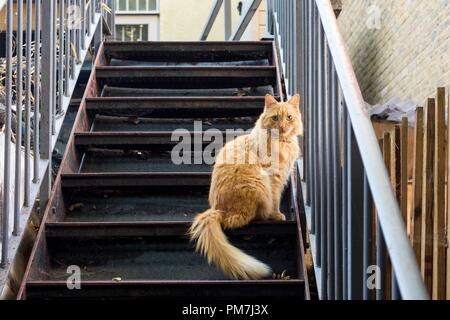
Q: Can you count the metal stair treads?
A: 7